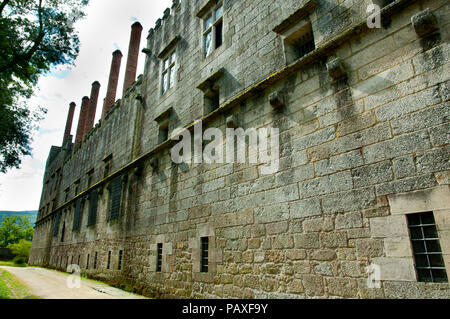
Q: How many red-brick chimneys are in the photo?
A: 5